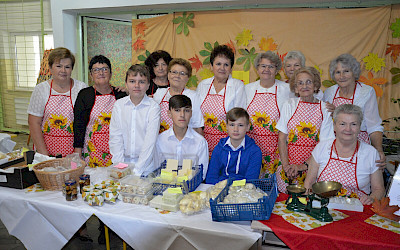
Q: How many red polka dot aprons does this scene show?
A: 8